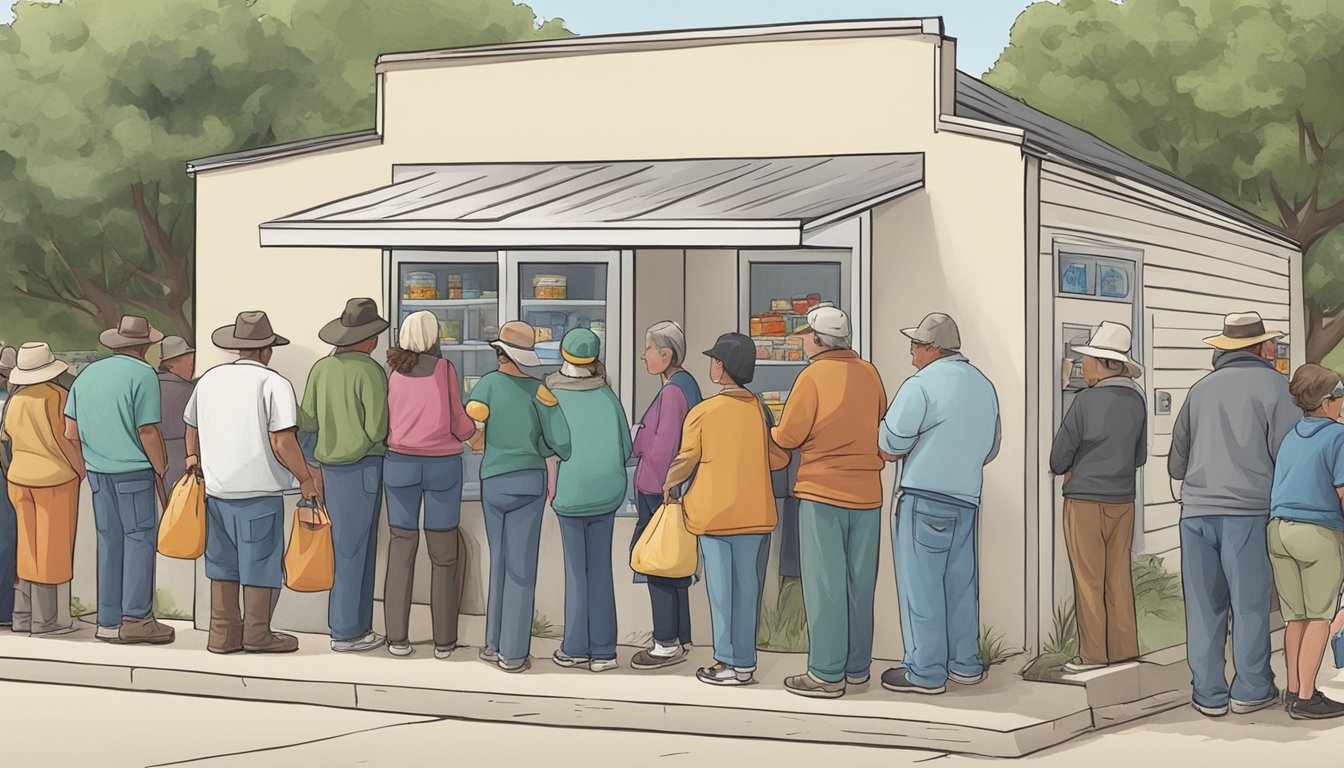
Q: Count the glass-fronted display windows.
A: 3